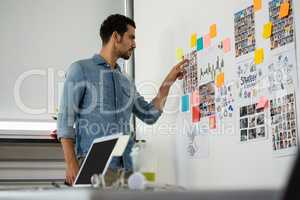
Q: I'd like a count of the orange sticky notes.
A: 4